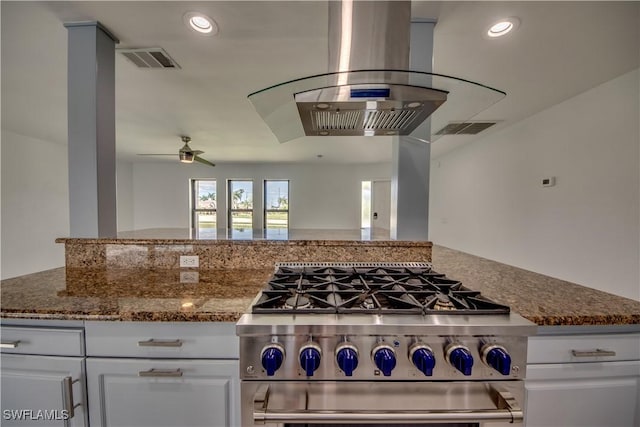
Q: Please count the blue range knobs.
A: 7